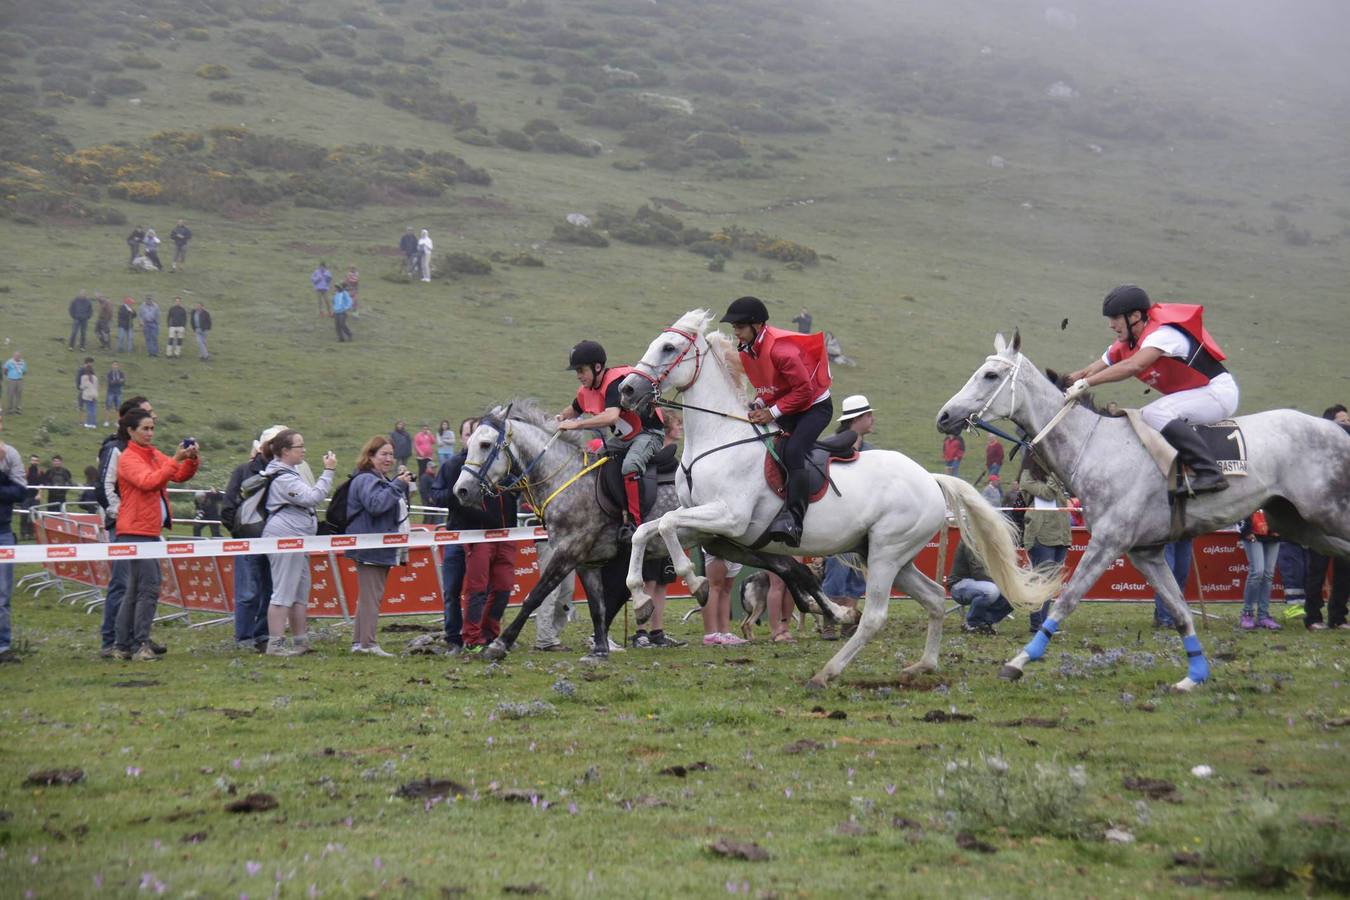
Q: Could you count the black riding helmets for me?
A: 3